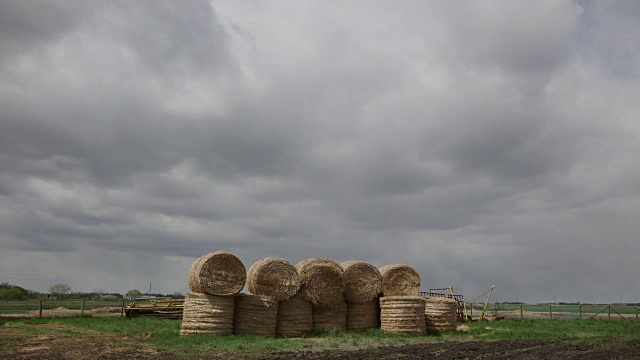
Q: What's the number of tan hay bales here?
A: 12